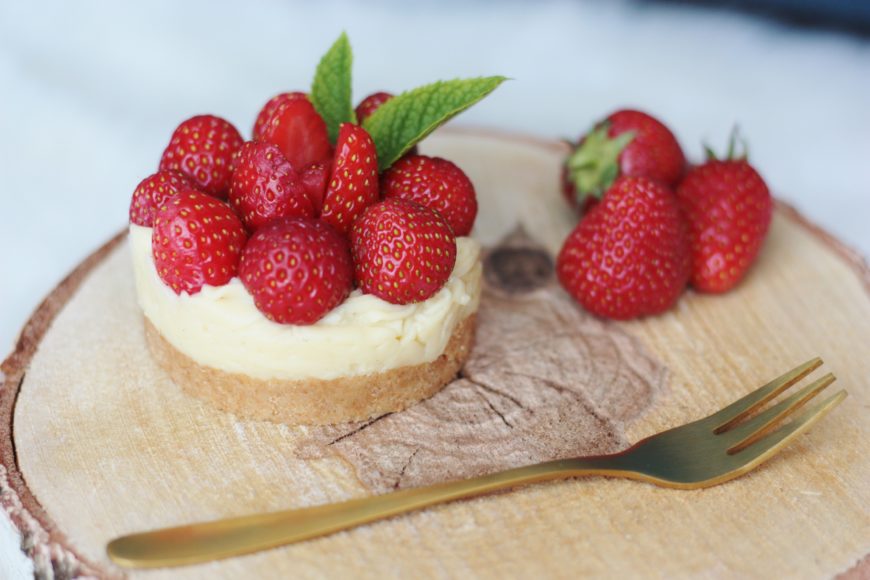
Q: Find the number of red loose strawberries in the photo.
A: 3